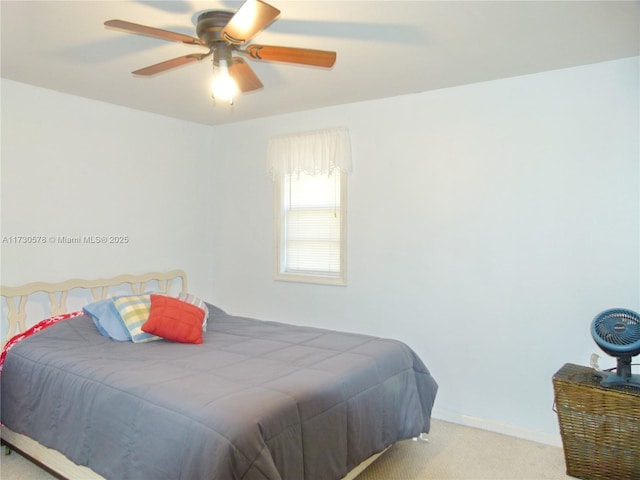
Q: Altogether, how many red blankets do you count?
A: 1